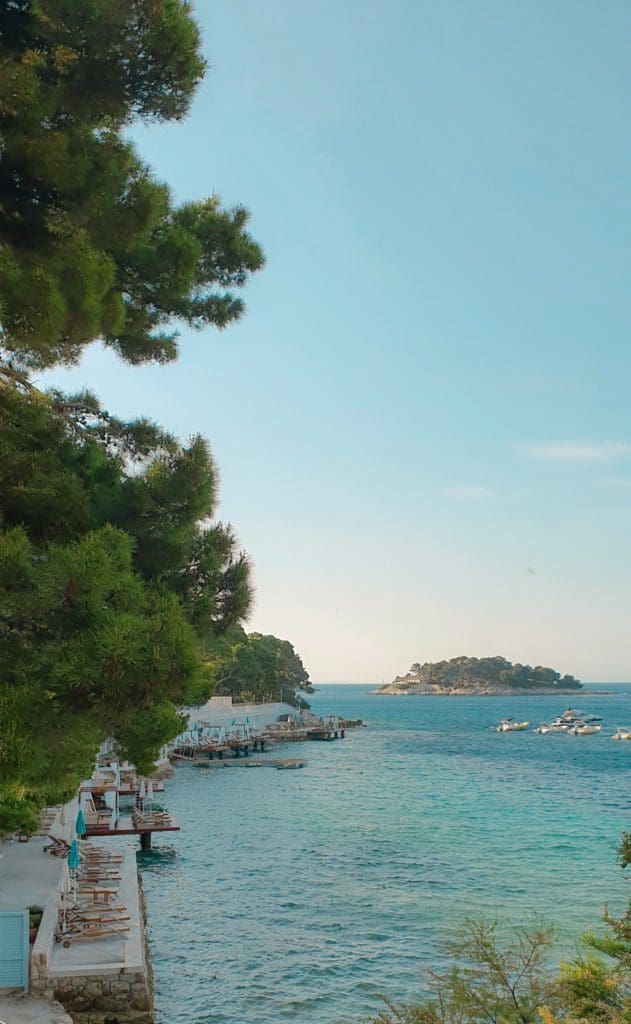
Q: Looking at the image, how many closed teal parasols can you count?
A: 2